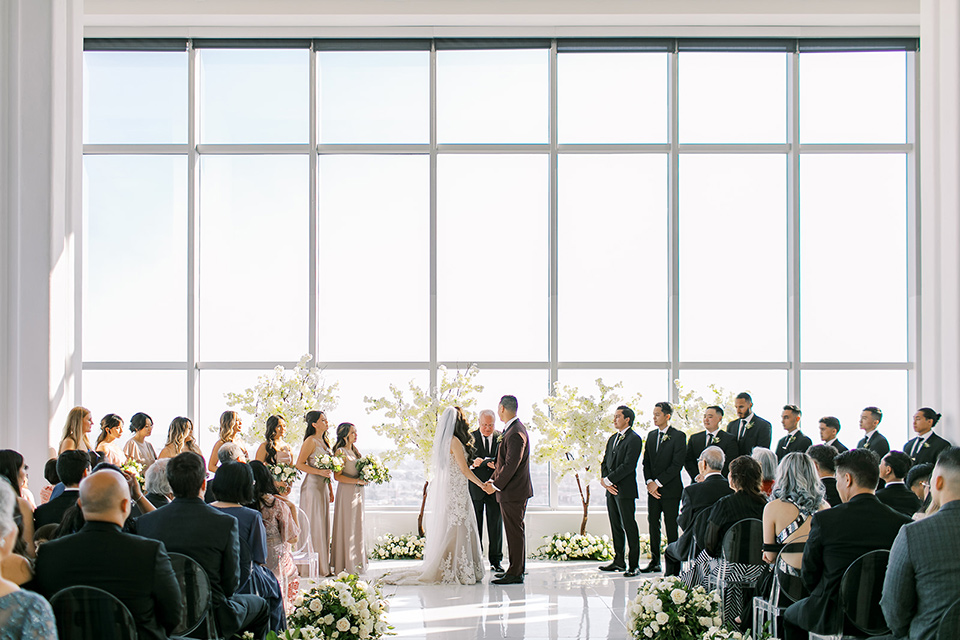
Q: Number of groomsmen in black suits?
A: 8